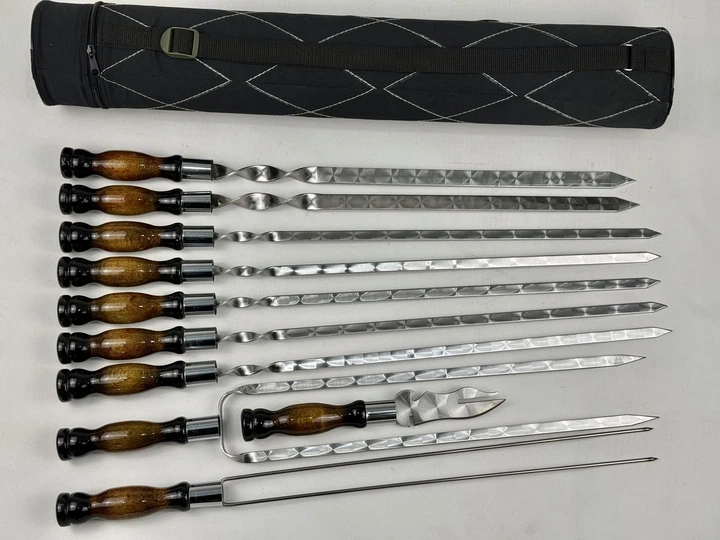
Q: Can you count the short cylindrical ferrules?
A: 10